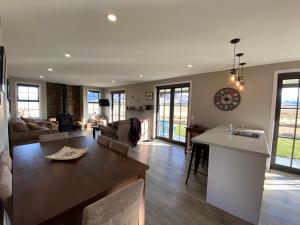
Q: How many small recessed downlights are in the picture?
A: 7